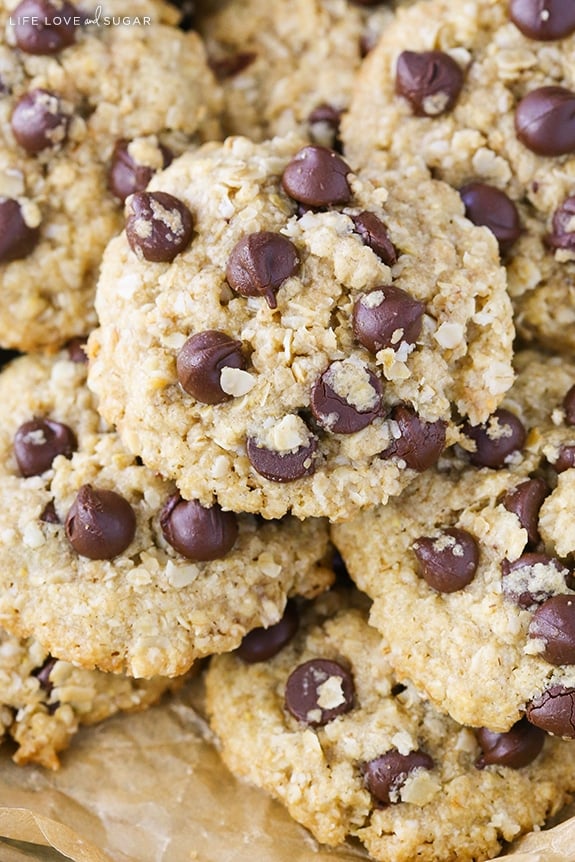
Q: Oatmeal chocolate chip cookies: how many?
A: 8